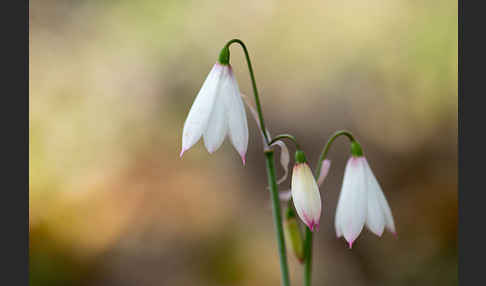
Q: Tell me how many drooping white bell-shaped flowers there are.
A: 3